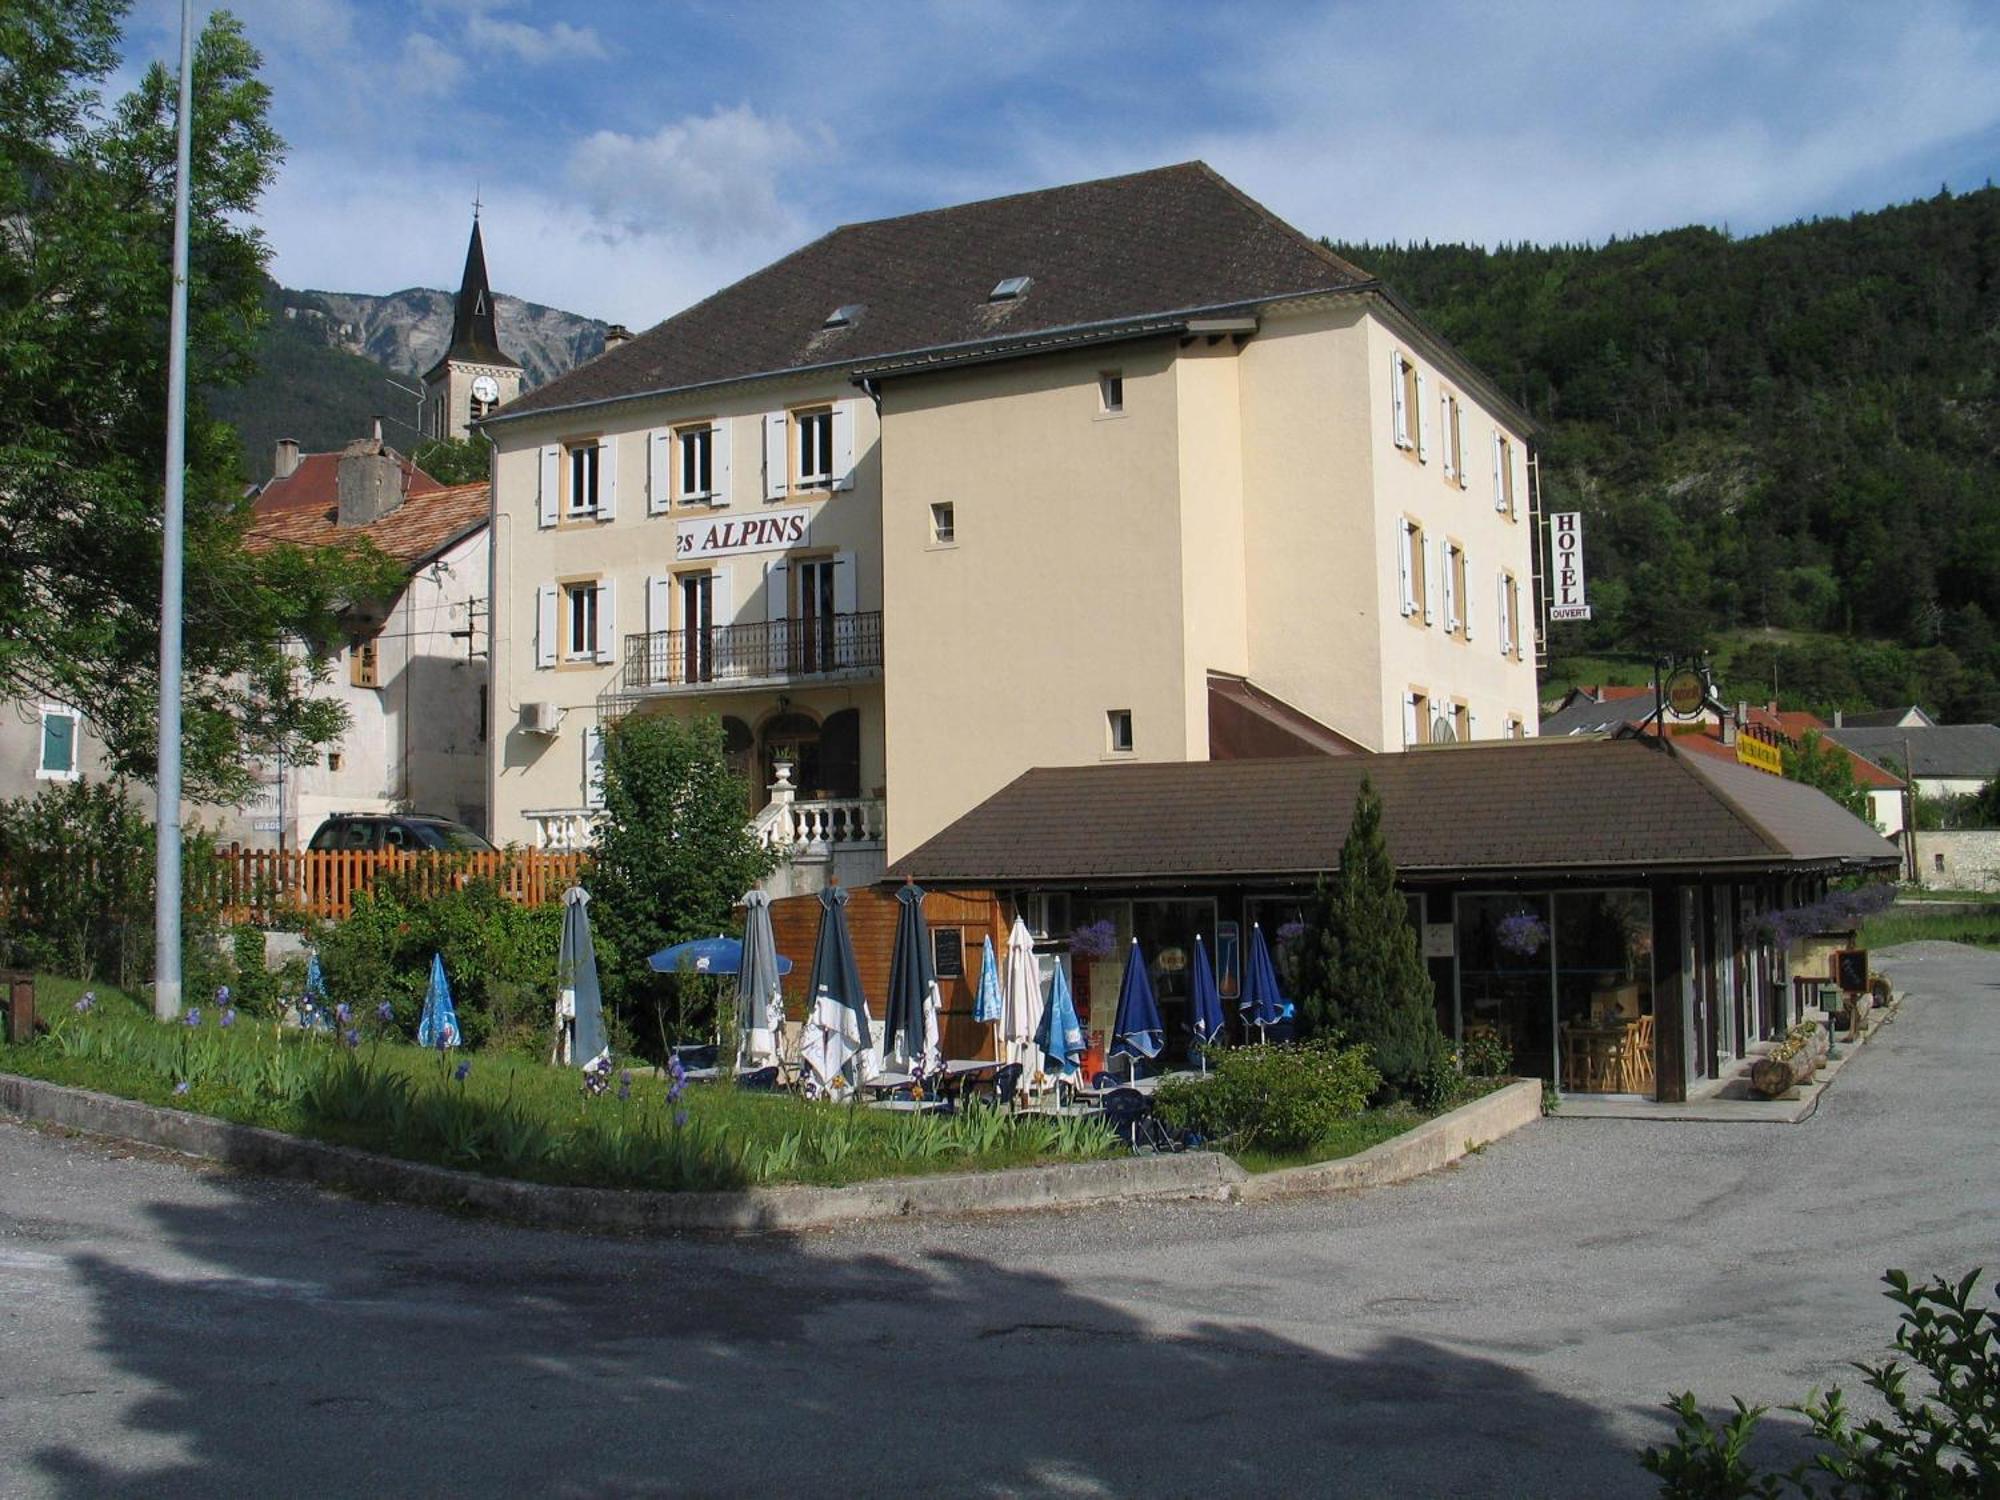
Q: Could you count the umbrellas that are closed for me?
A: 12